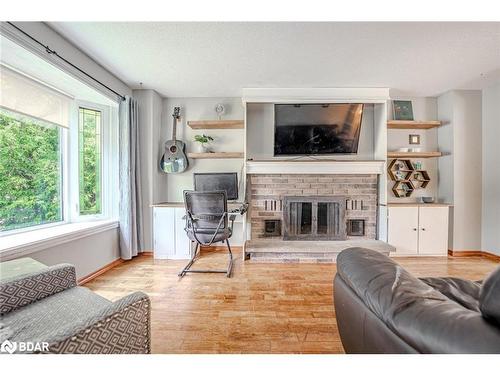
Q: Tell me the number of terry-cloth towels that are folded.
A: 0